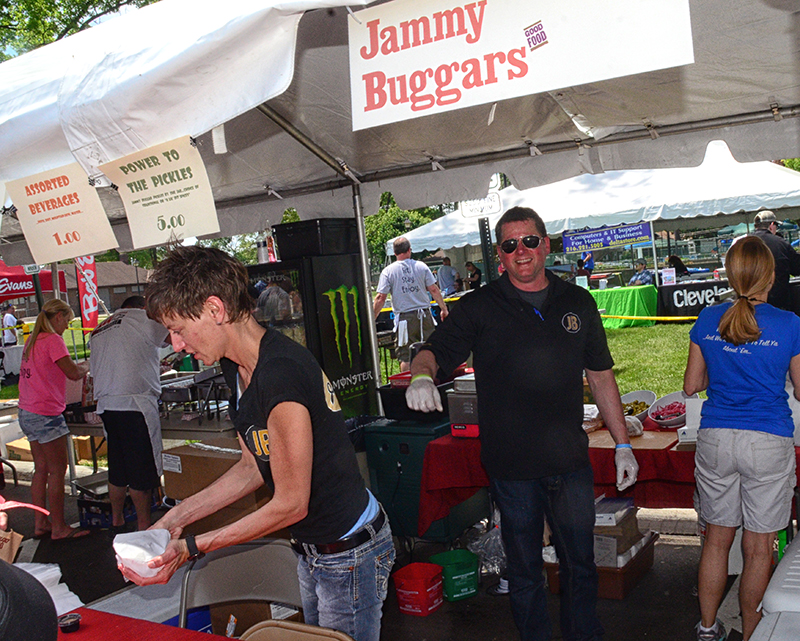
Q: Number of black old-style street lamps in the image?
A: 2